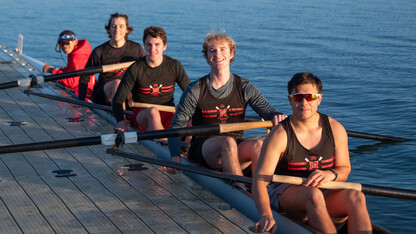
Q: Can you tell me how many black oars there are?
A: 4